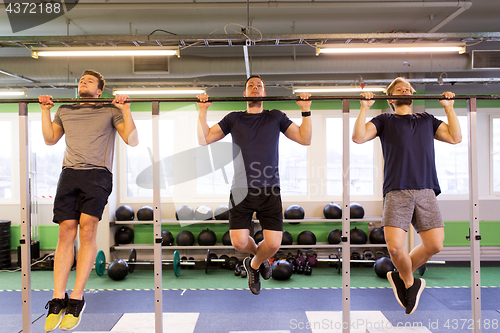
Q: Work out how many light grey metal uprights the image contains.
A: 4